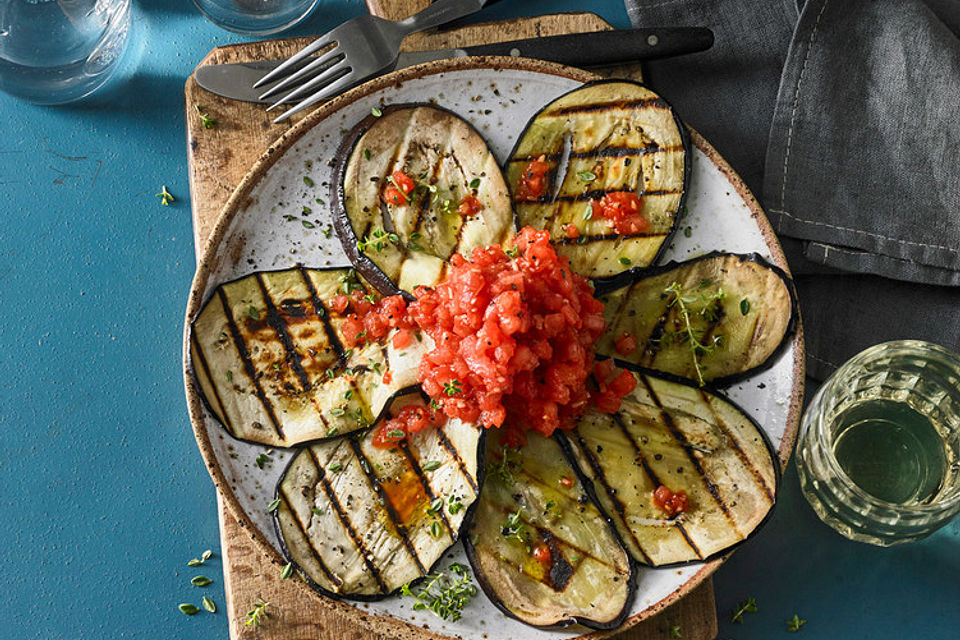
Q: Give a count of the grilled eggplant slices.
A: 7